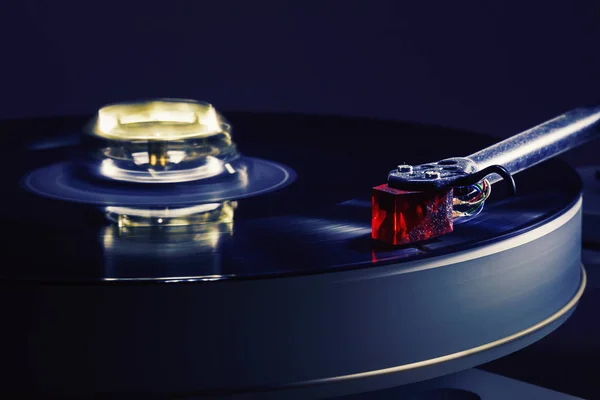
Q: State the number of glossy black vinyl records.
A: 1